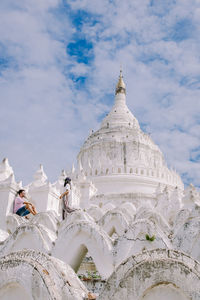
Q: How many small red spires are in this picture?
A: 0